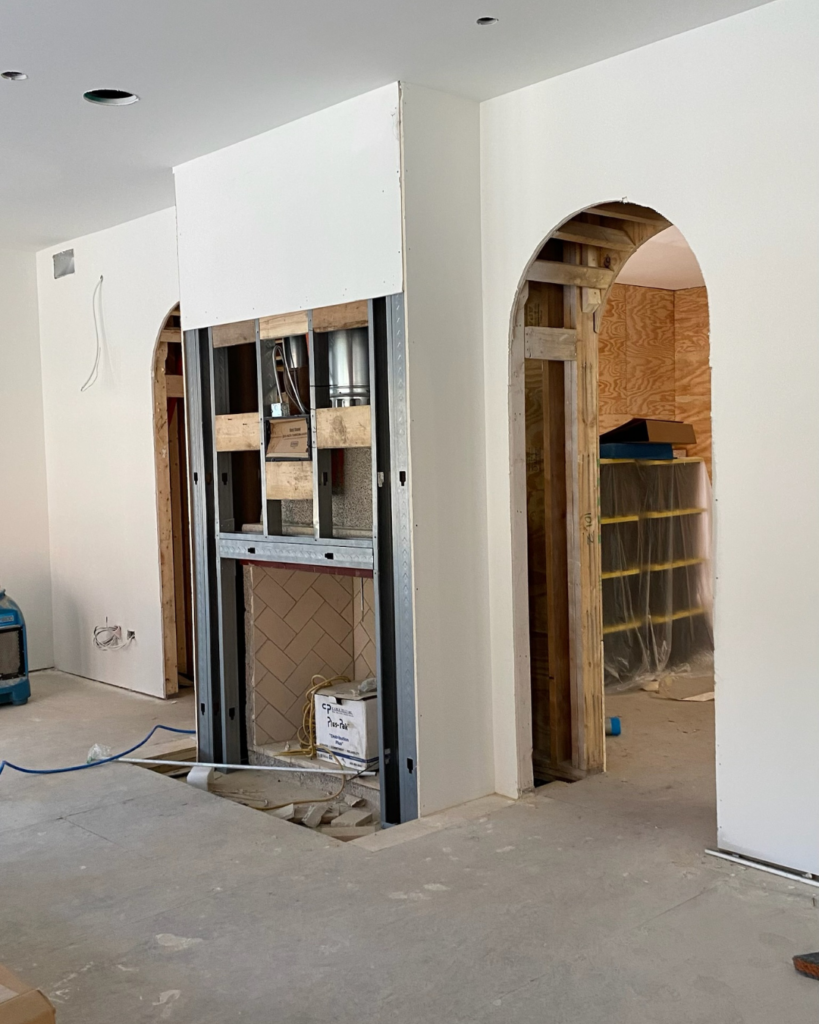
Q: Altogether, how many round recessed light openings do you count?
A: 3